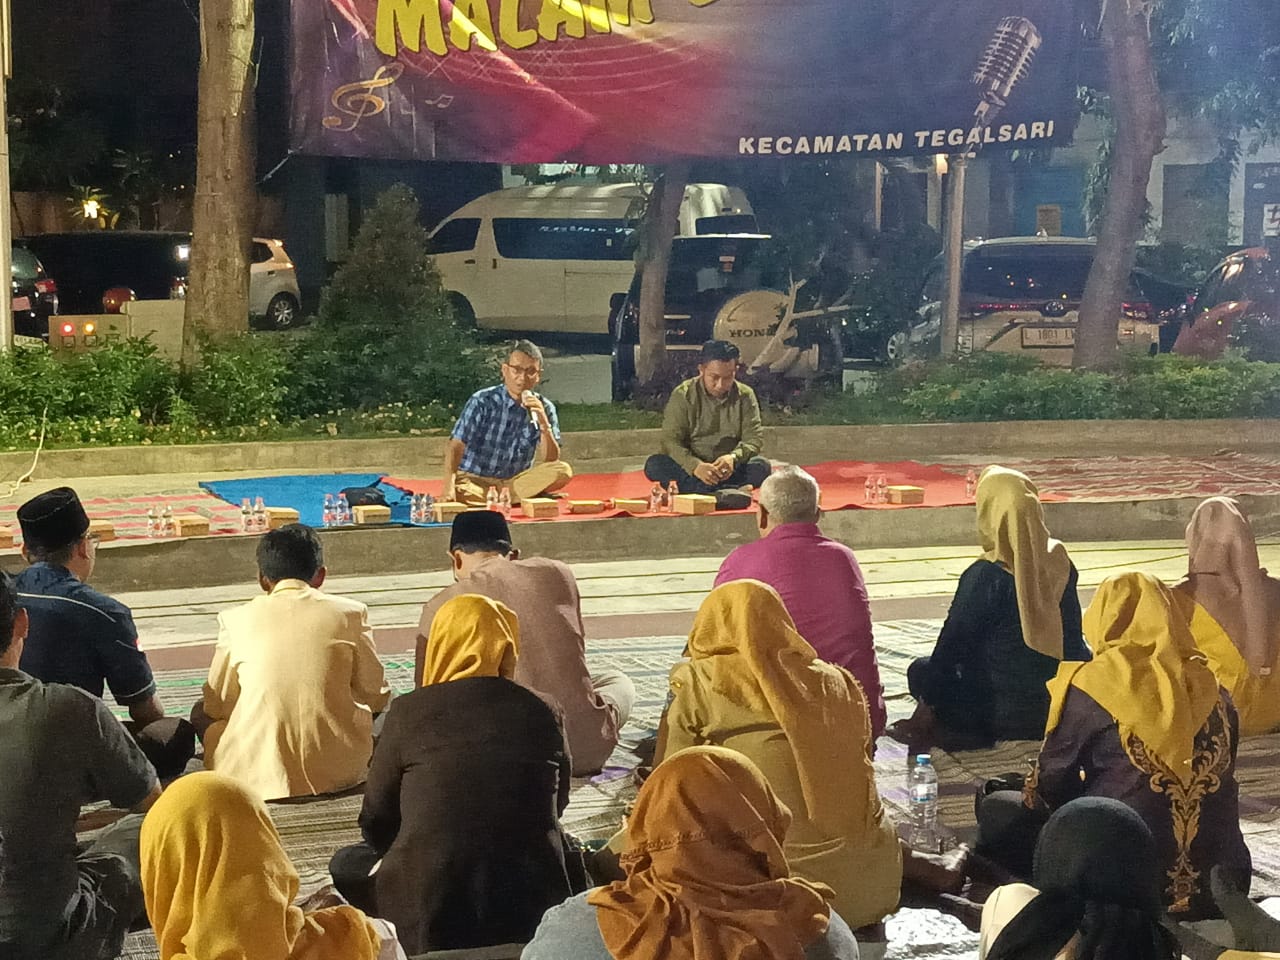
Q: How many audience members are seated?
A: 13